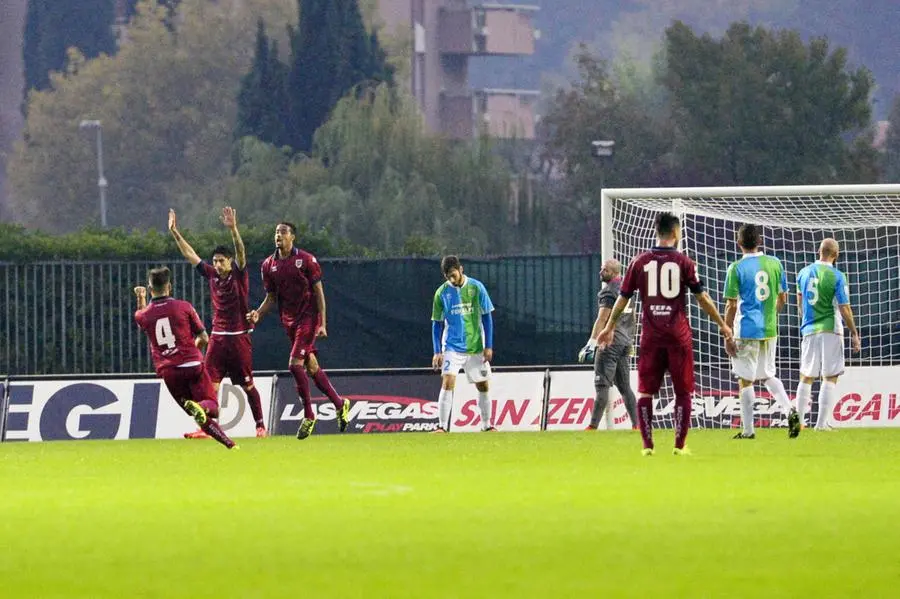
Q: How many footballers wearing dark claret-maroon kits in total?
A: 4